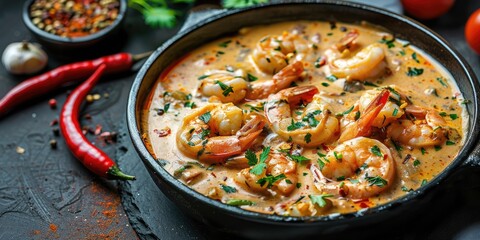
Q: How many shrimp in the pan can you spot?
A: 9